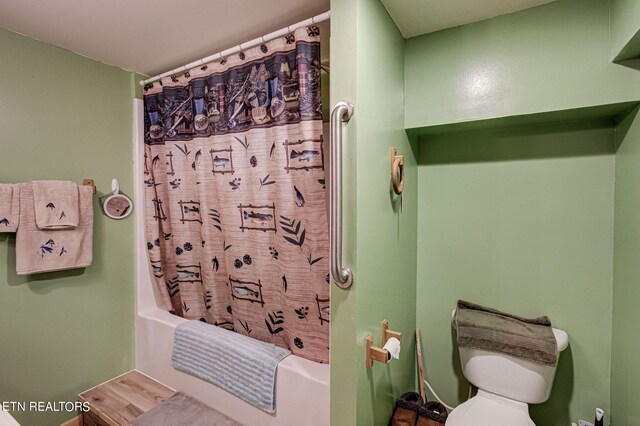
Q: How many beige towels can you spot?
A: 3